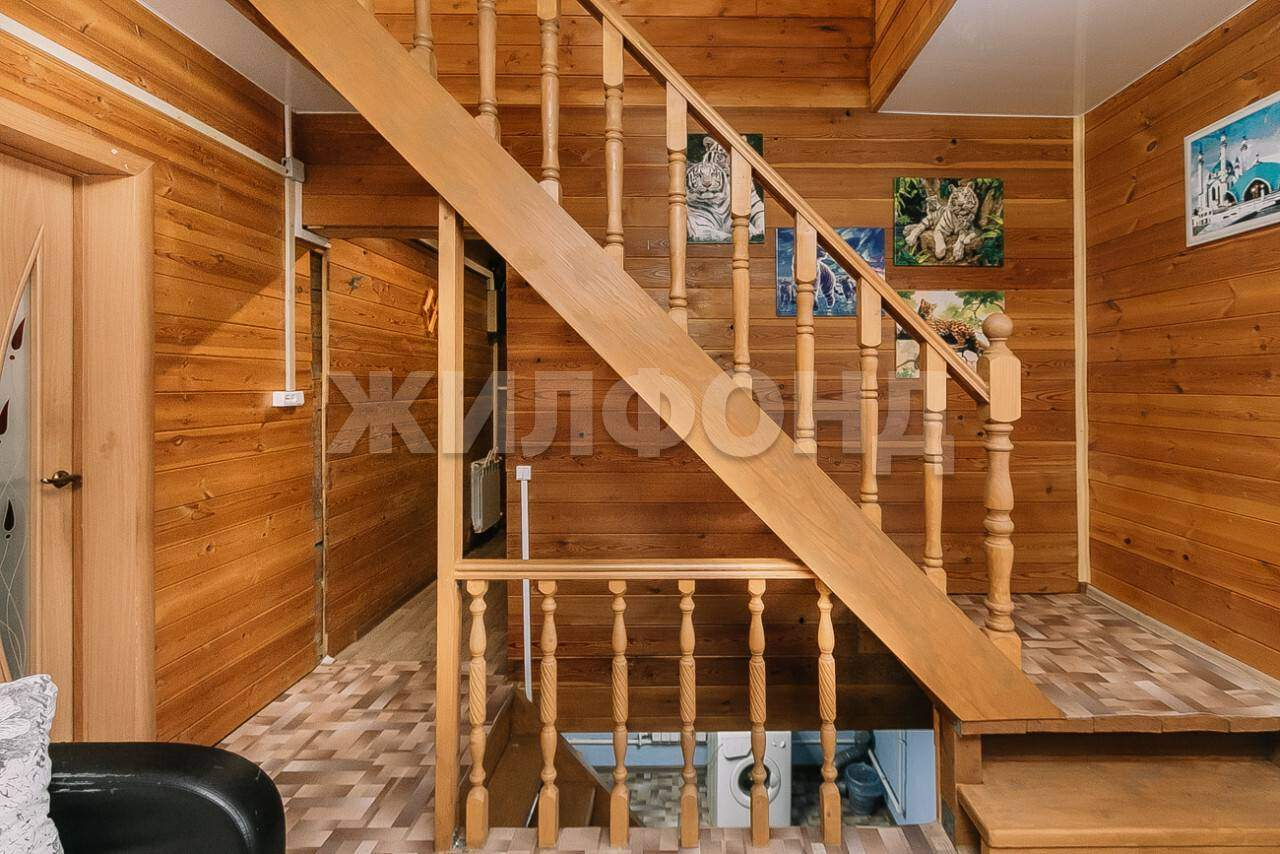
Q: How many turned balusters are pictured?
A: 15